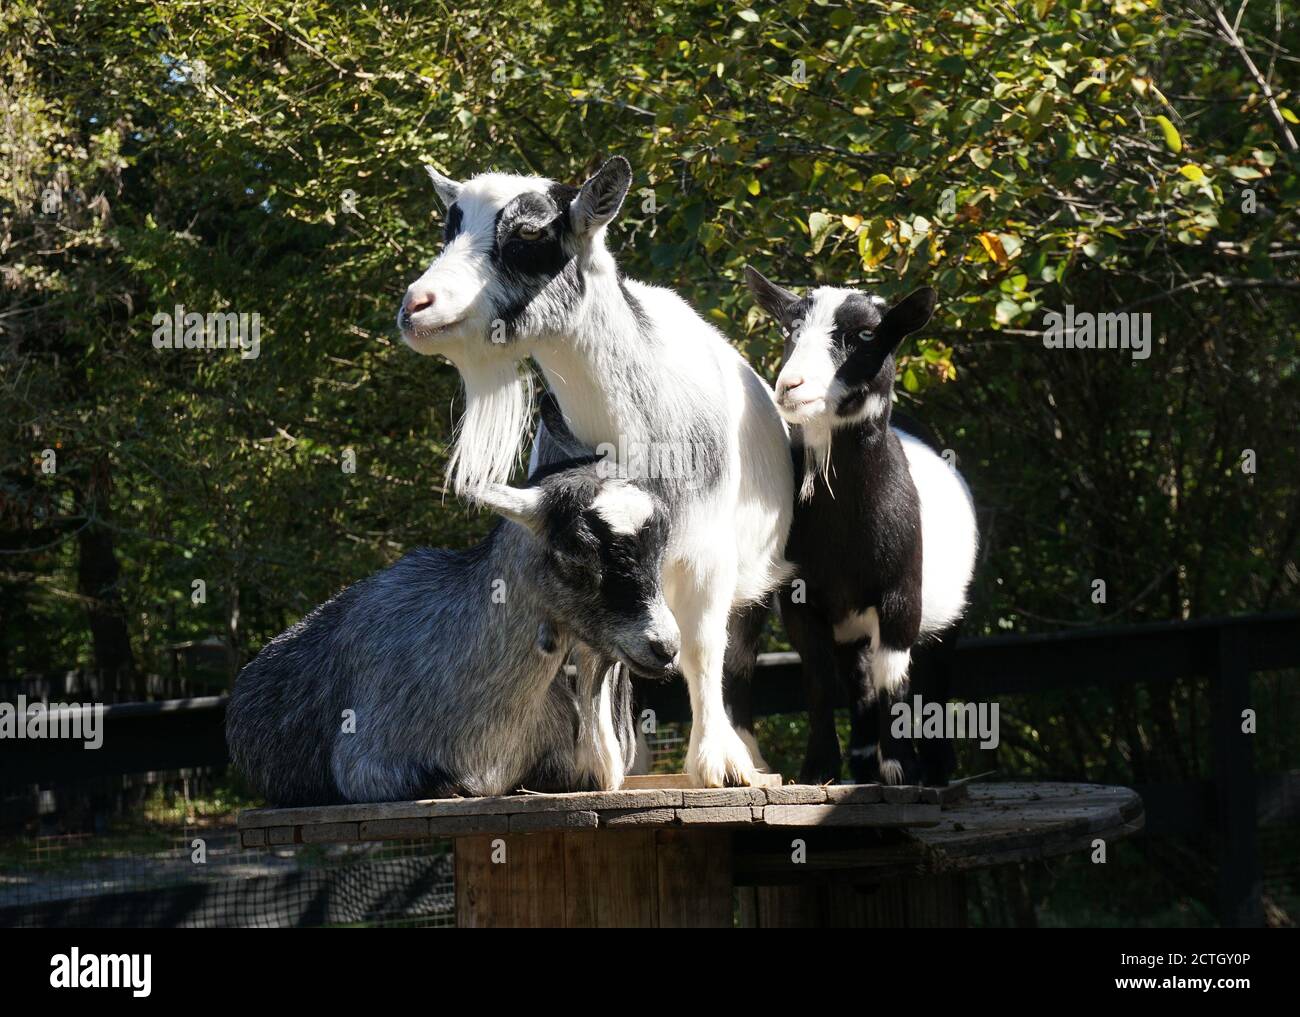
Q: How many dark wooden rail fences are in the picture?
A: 1